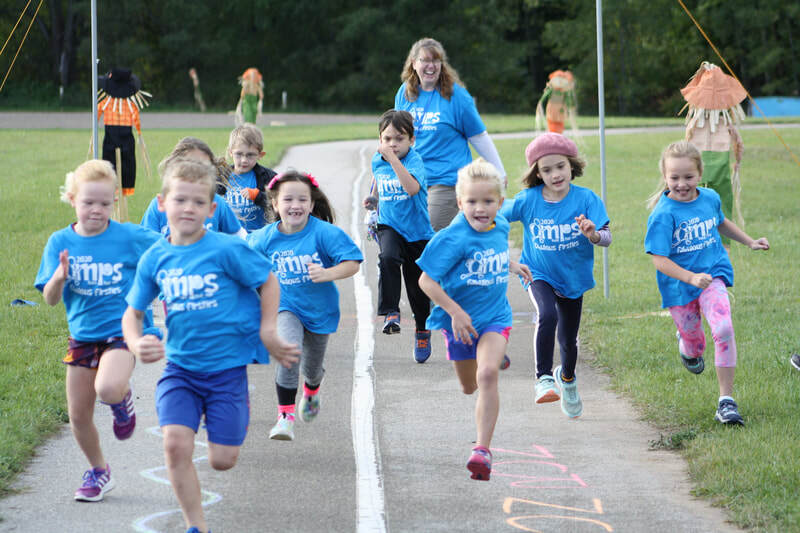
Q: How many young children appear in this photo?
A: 9